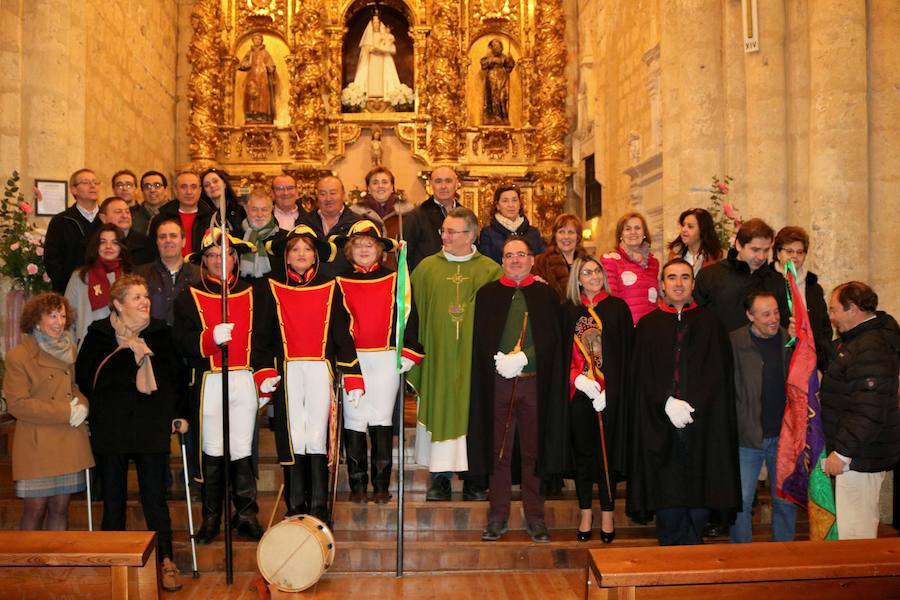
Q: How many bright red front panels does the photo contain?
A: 3